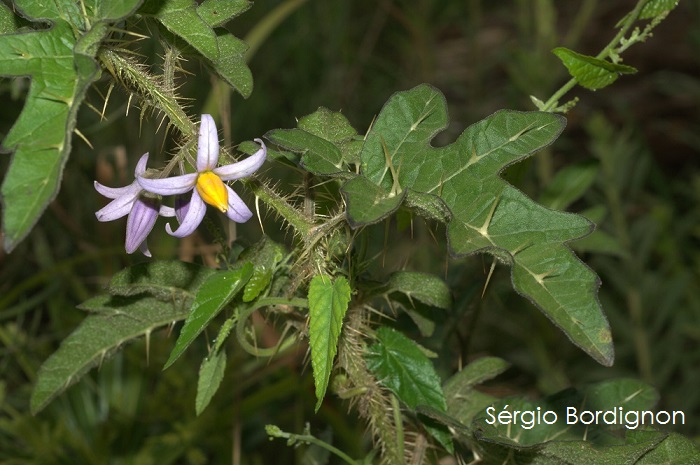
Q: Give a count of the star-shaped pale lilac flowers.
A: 2